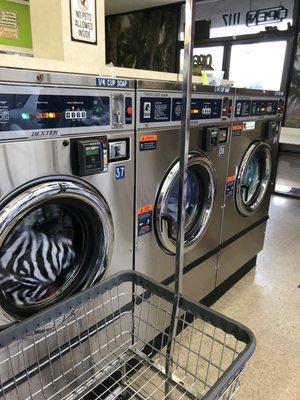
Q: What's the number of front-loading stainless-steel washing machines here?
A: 3